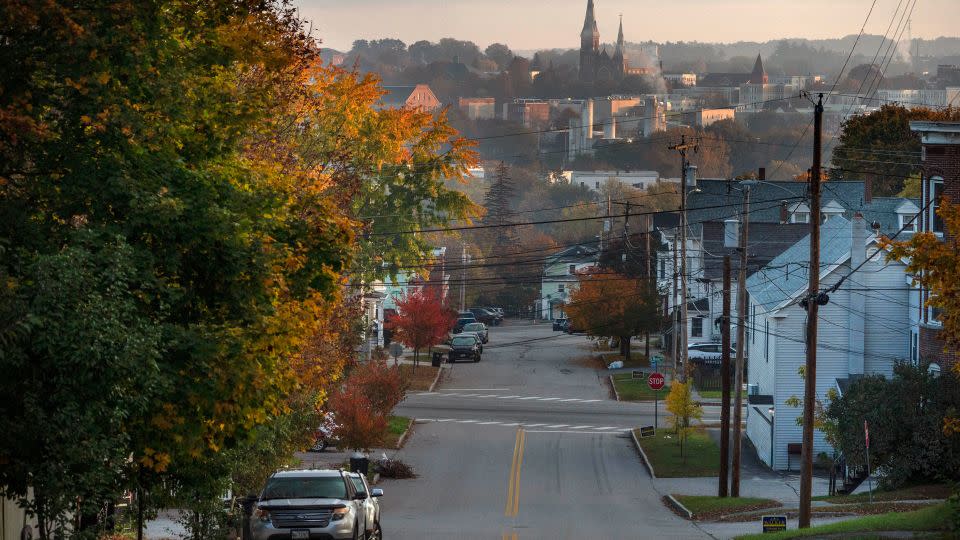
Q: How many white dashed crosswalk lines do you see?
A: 2